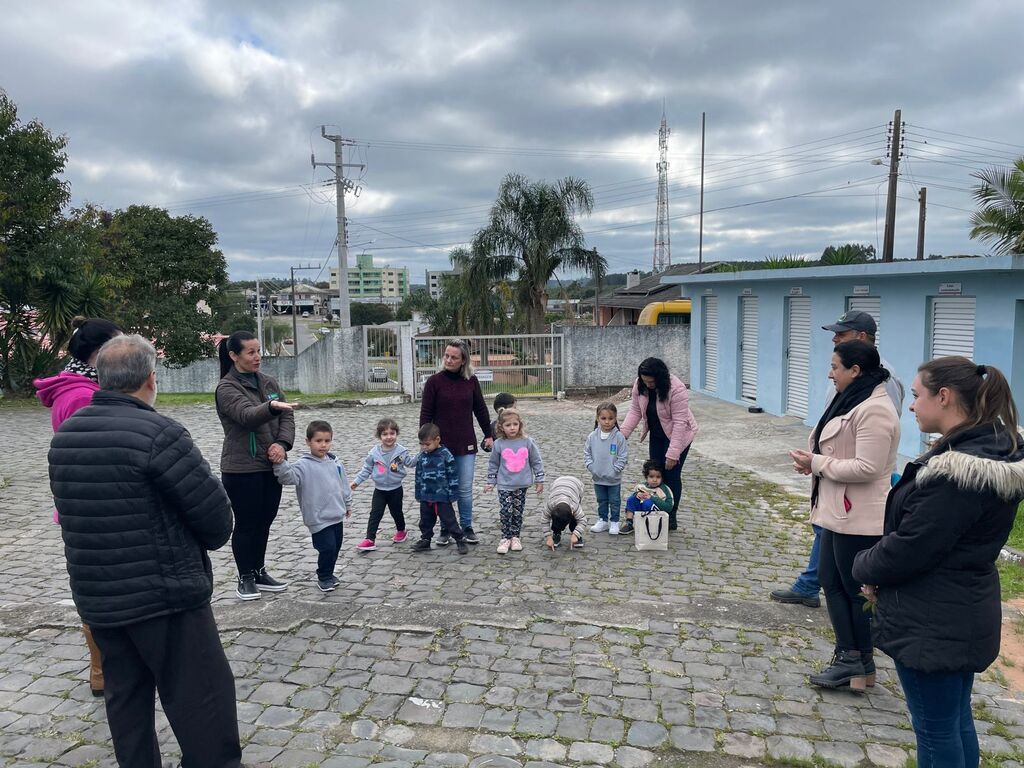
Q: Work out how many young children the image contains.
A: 8